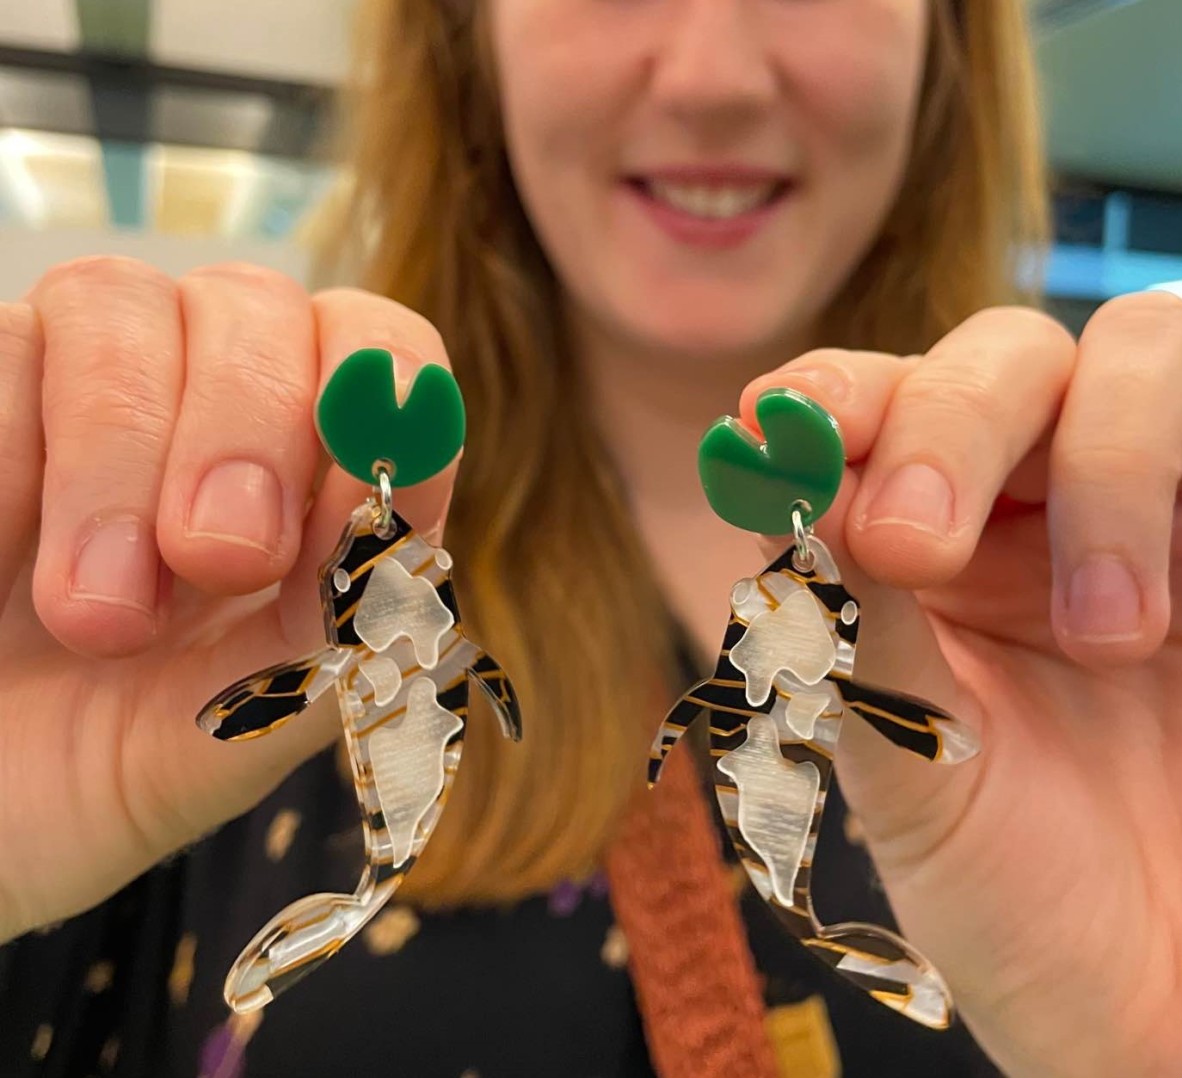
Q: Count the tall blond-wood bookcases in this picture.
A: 0